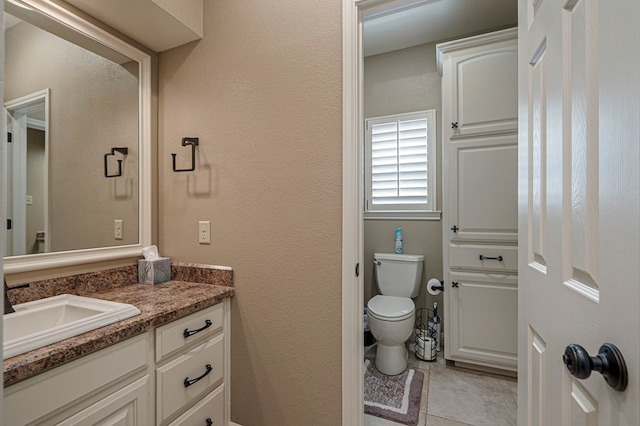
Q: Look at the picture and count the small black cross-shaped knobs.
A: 3